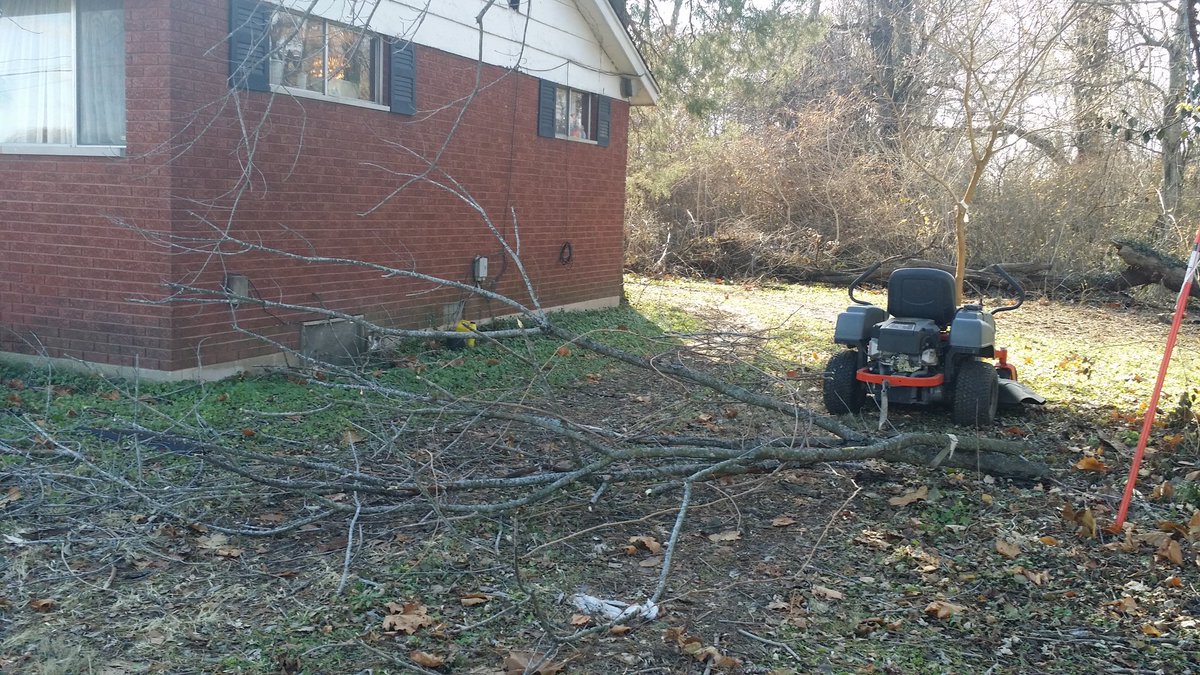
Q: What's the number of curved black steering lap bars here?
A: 2